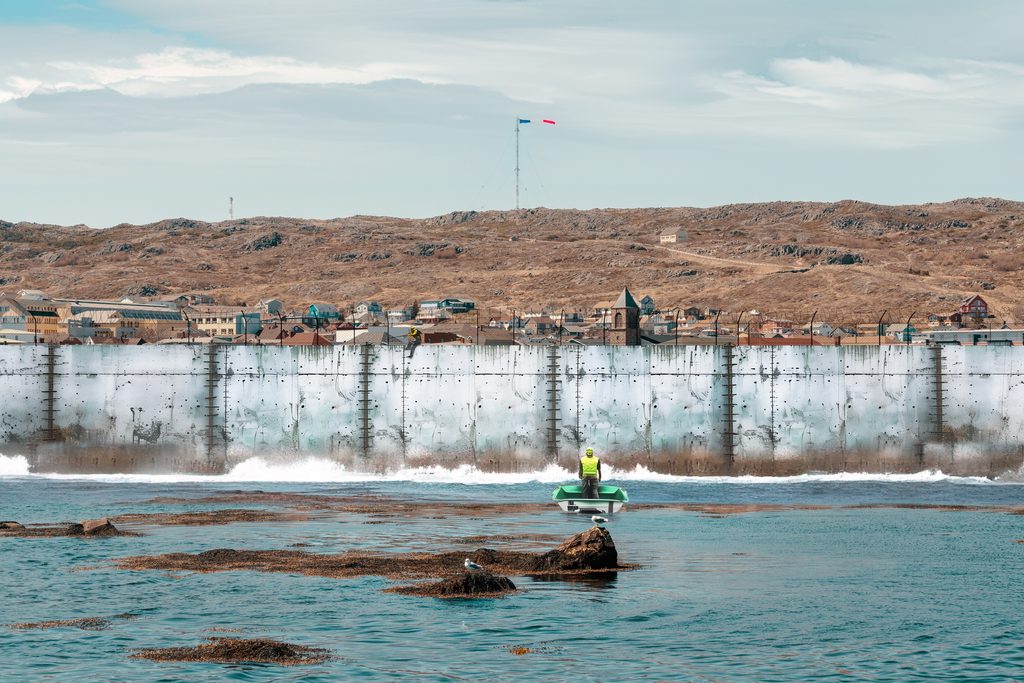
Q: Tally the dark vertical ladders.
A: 6